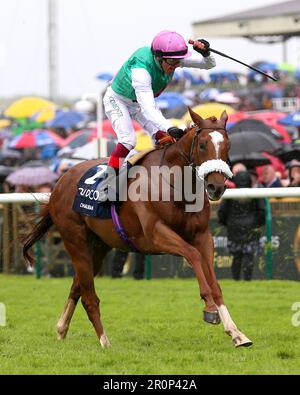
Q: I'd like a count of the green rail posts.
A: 3